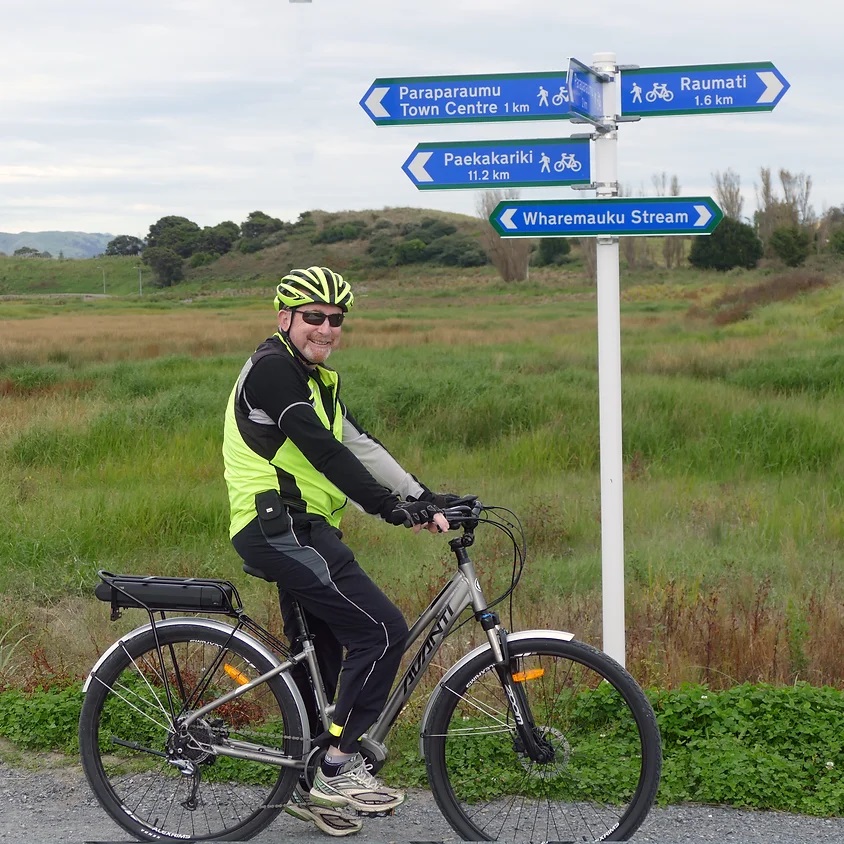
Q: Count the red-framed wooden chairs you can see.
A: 0